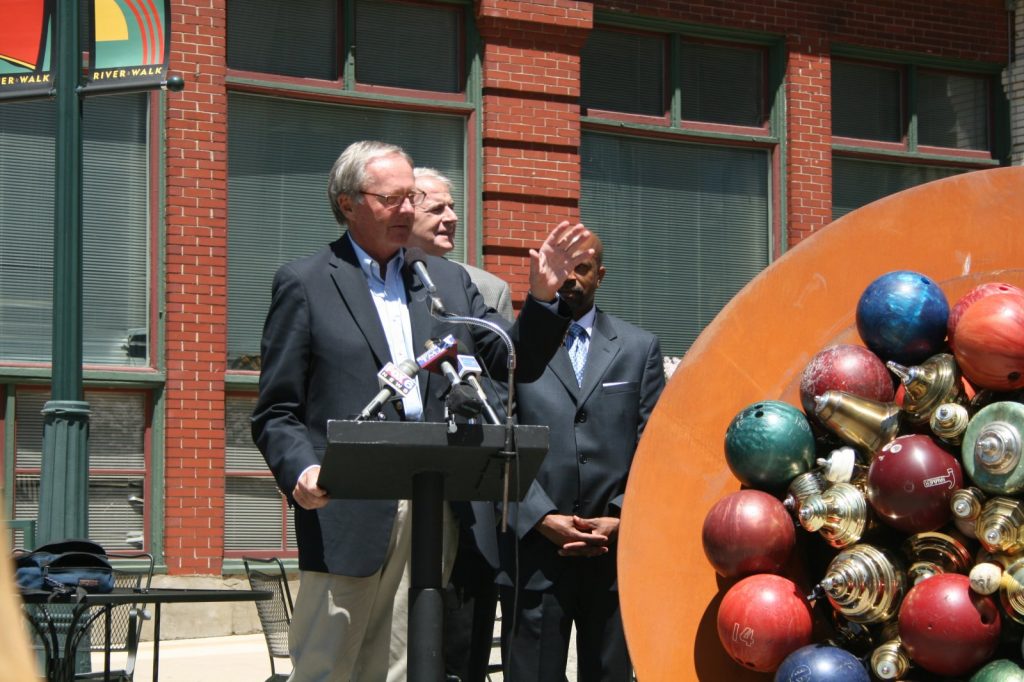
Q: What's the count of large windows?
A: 4